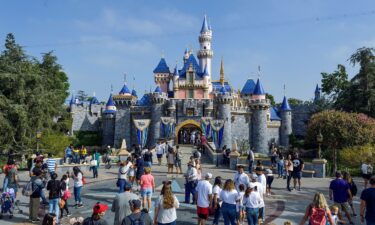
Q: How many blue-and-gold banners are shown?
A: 4